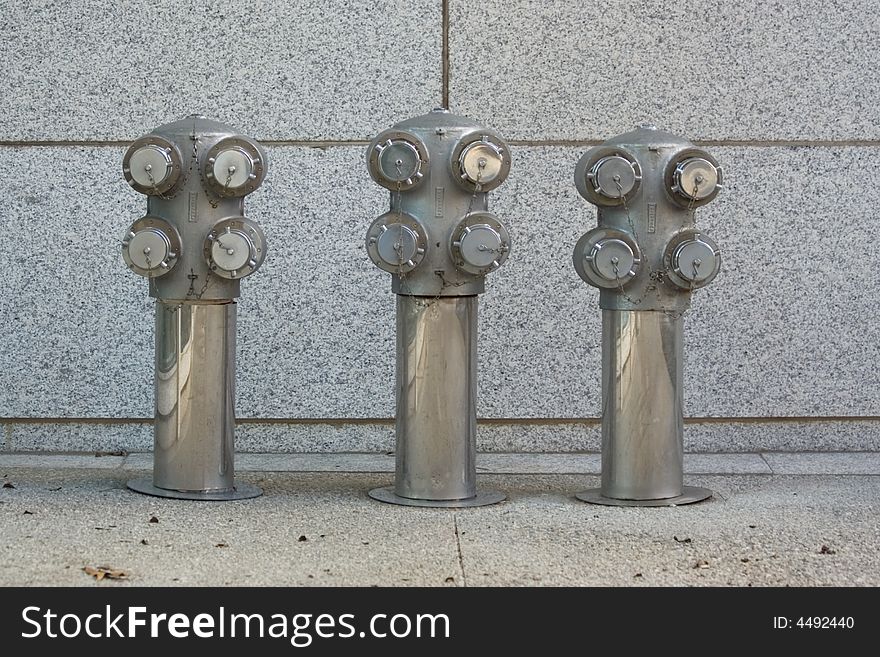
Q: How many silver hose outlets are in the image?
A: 12